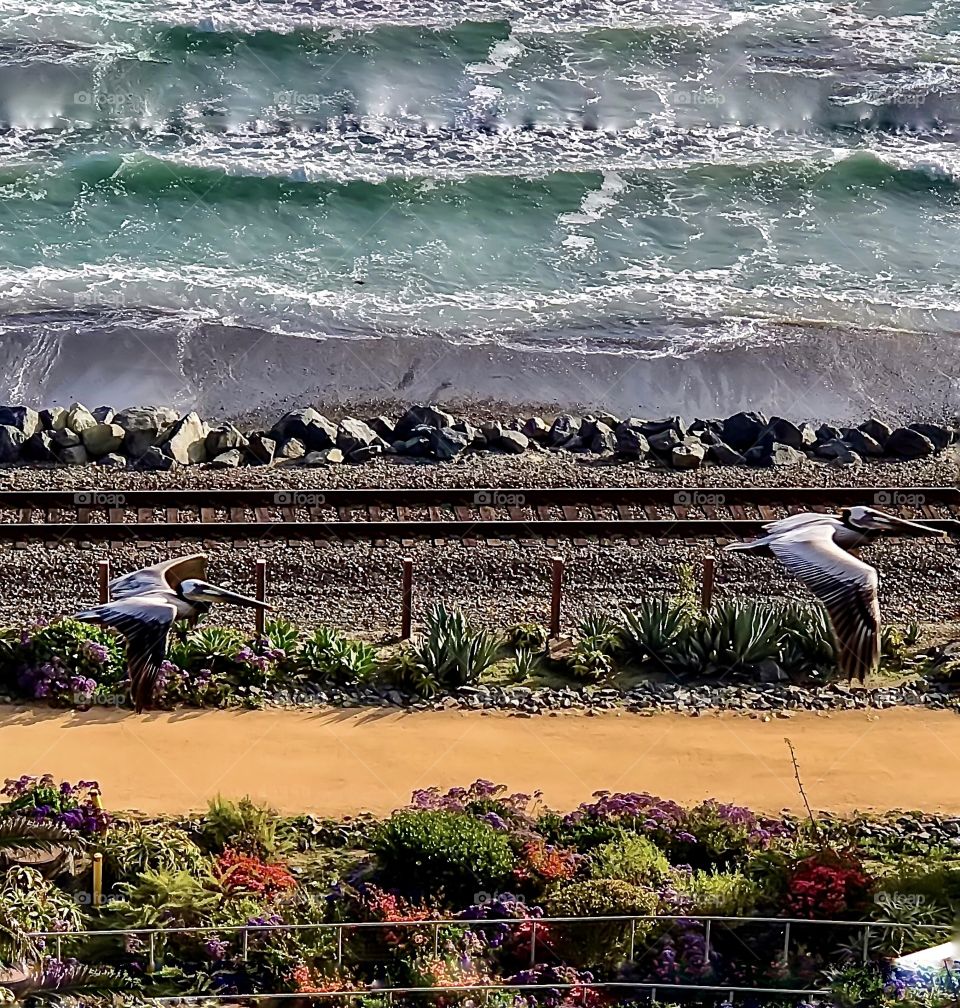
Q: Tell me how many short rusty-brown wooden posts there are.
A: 5